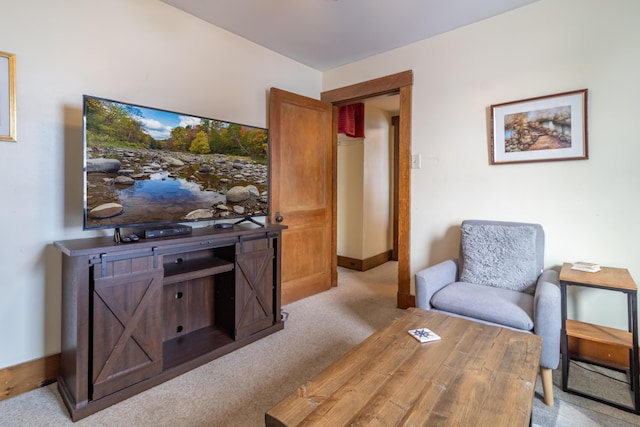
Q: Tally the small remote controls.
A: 2